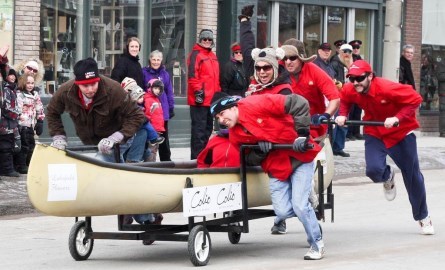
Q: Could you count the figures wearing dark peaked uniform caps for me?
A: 2